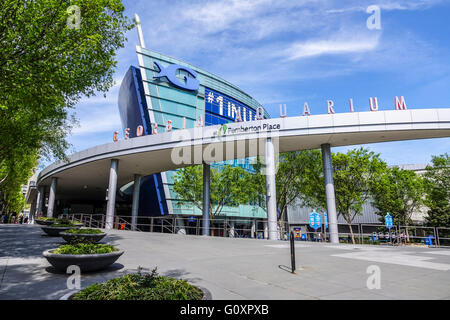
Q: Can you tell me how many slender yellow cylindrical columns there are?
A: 0